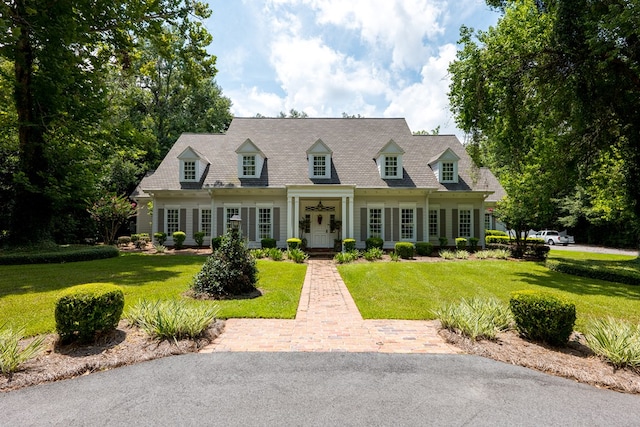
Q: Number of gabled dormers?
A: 5